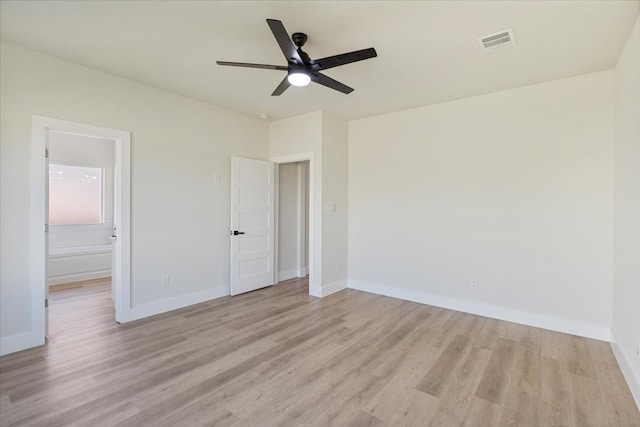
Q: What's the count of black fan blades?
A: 5